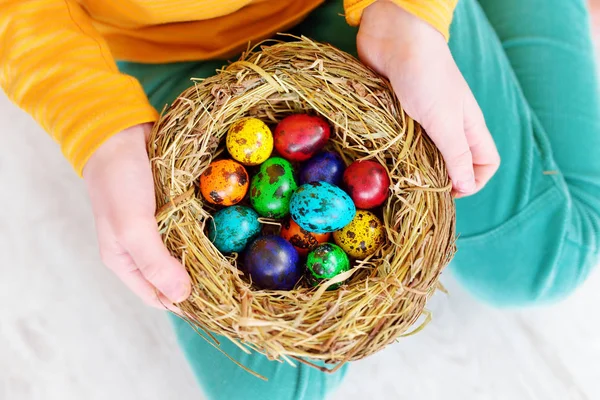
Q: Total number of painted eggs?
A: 12